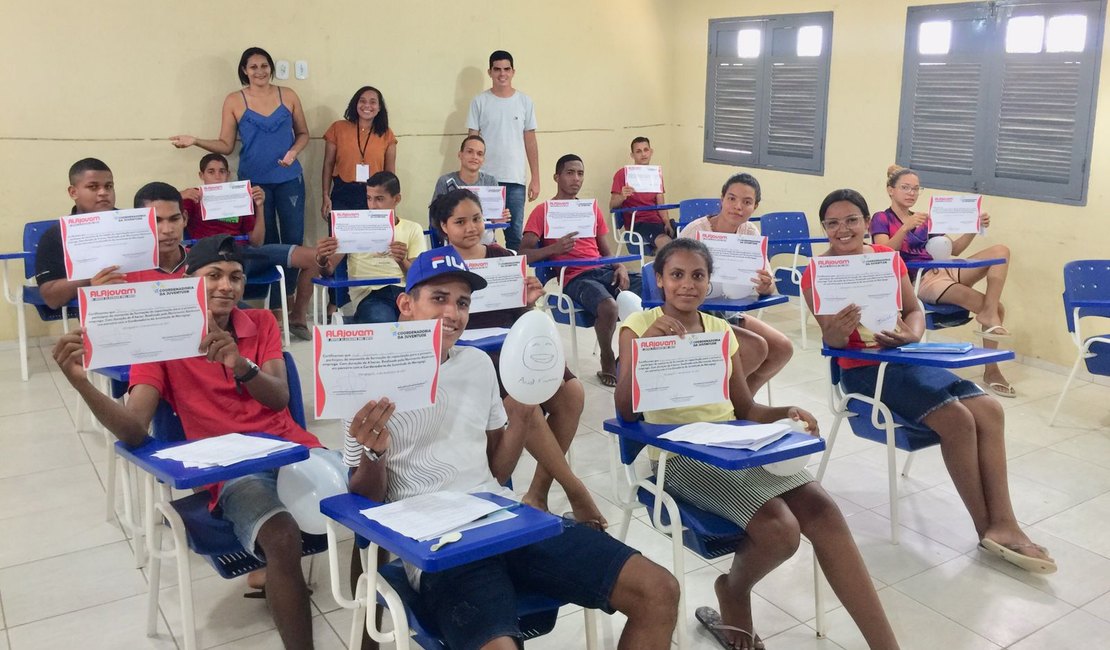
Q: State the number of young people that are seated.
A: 14